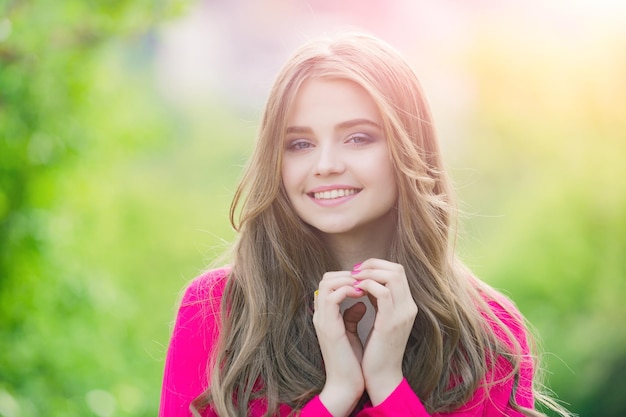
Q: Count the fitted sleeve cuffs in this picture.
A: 2